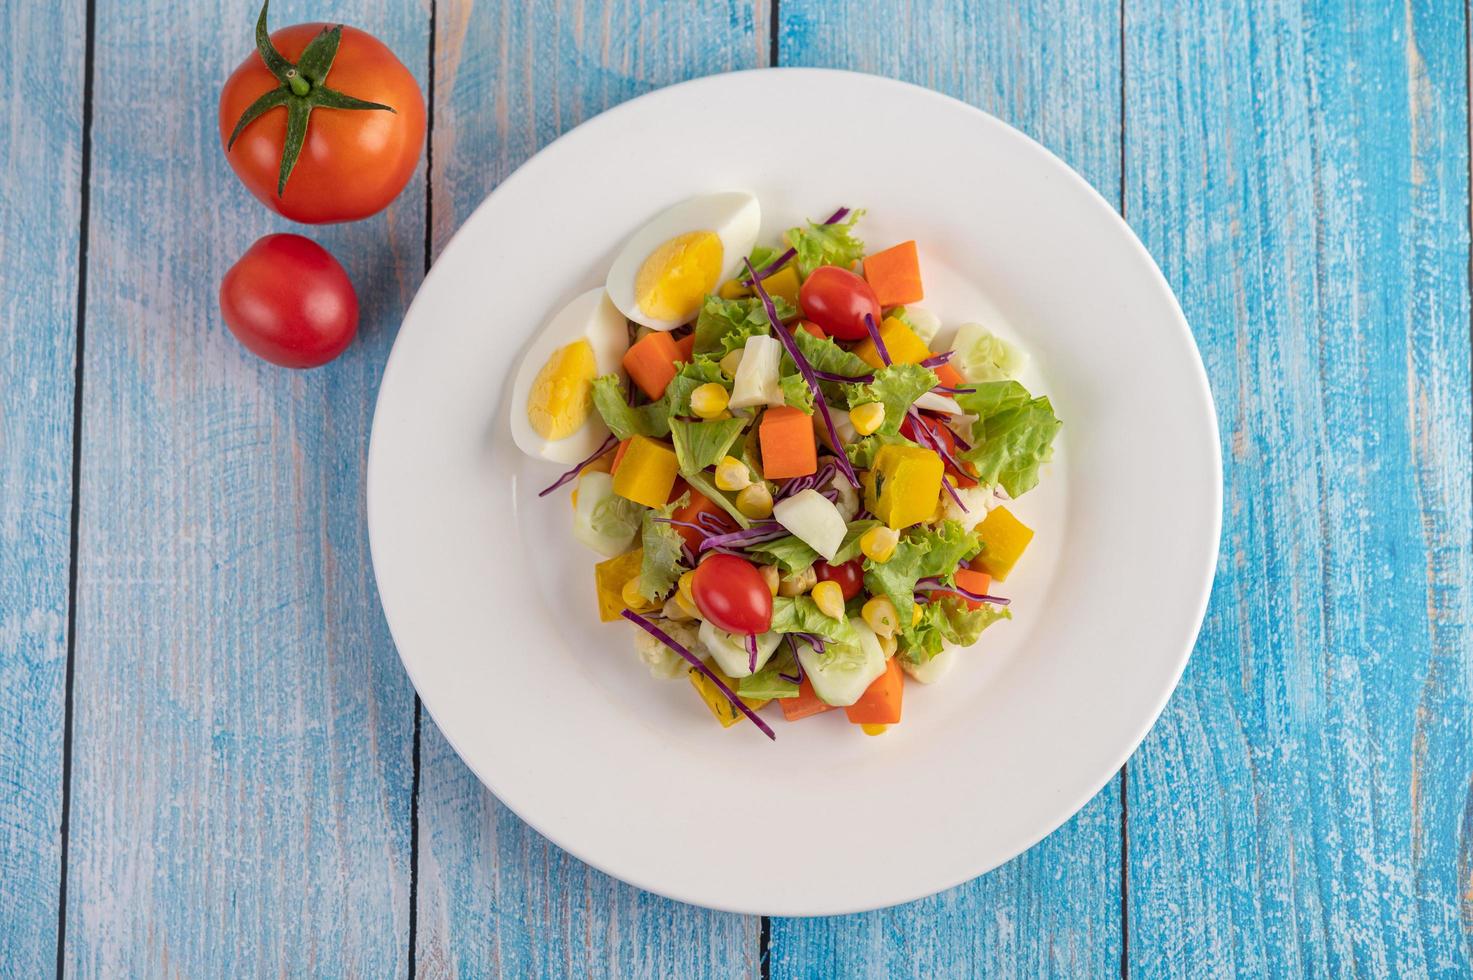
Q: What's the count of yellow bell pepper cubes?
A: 7